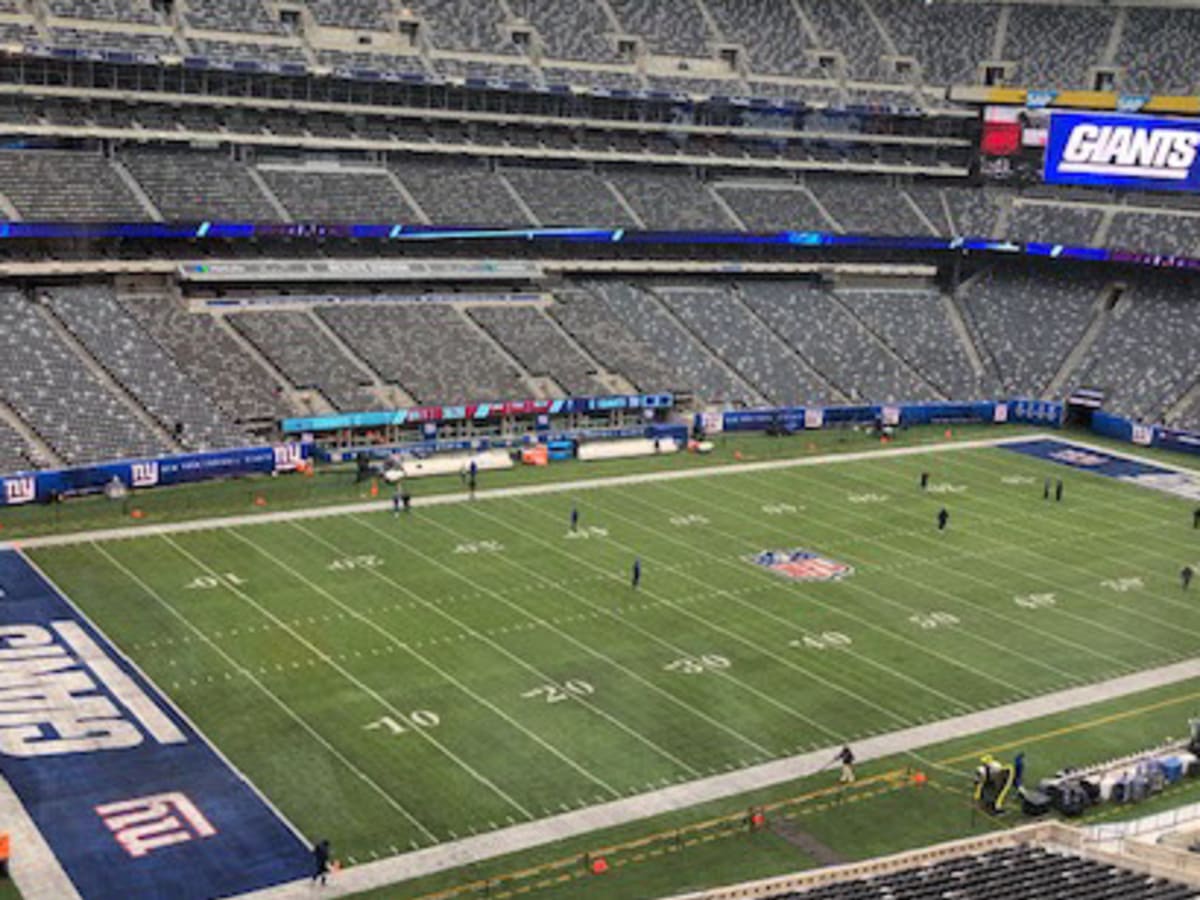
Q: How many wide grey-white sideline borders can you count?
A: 2